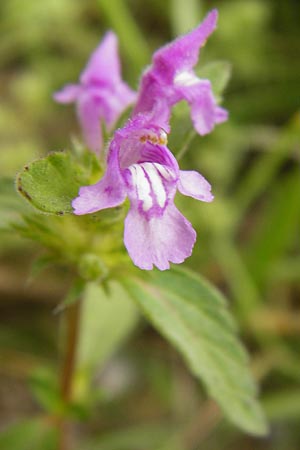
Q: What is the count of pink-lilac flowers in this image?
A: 3